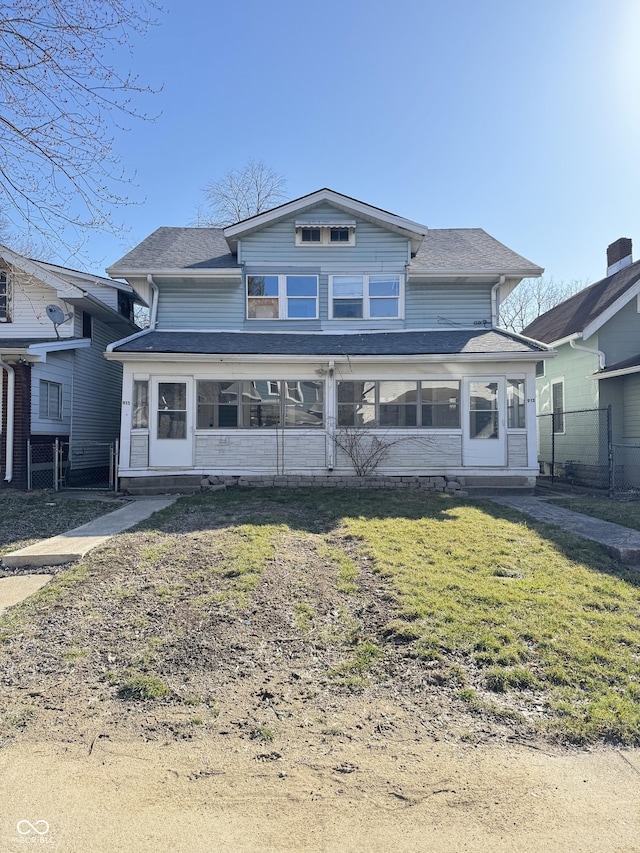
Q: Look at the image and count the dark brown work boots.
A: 0